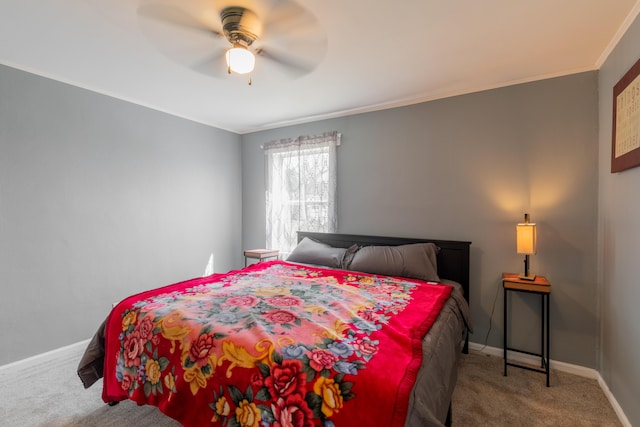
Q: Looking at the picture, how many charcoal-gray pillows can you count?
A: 2